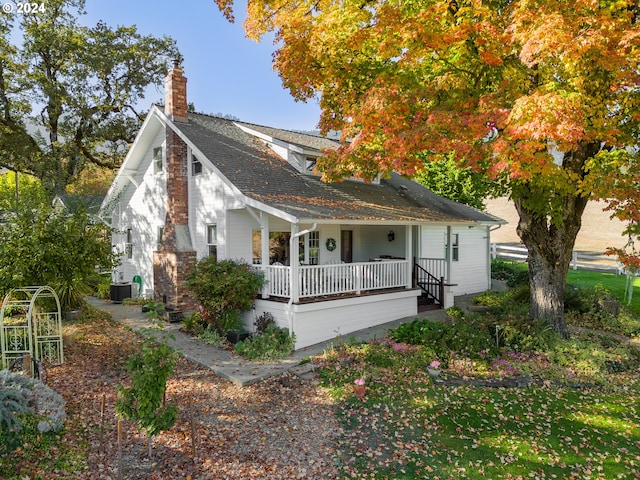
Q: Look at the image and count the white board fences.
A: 1